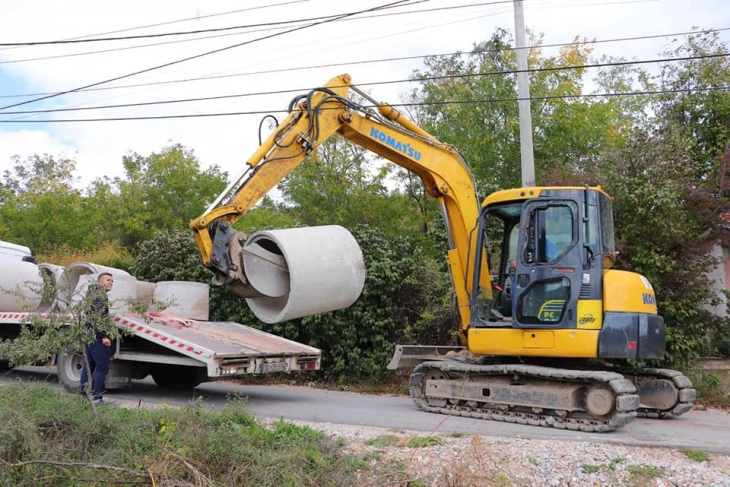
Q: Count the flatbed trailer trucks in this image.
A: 1